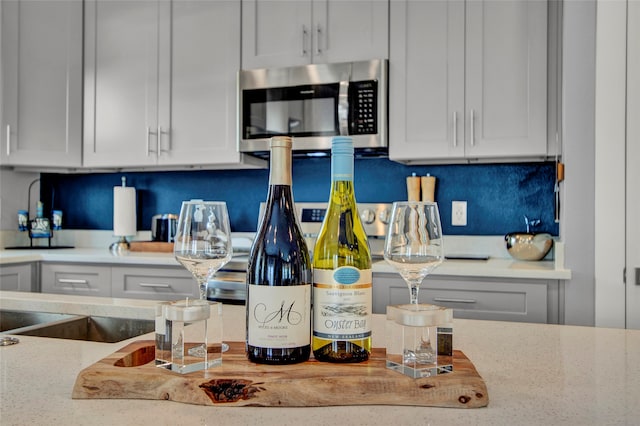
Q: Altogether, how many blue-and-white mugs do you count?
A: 2